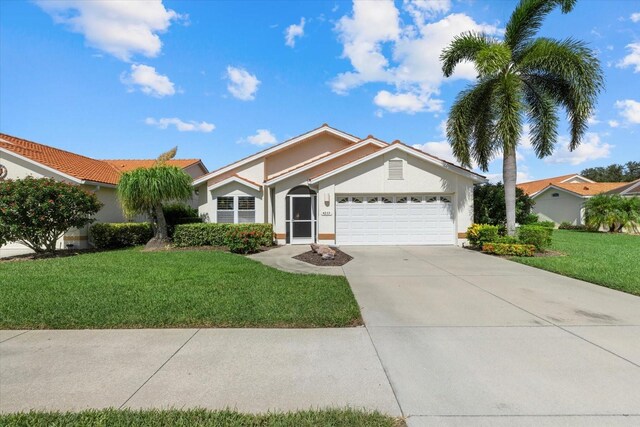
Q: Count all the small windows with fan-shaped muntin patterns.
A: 8